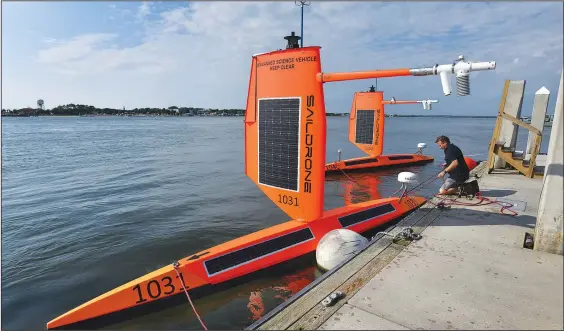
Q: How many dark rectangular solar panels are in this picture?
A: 6